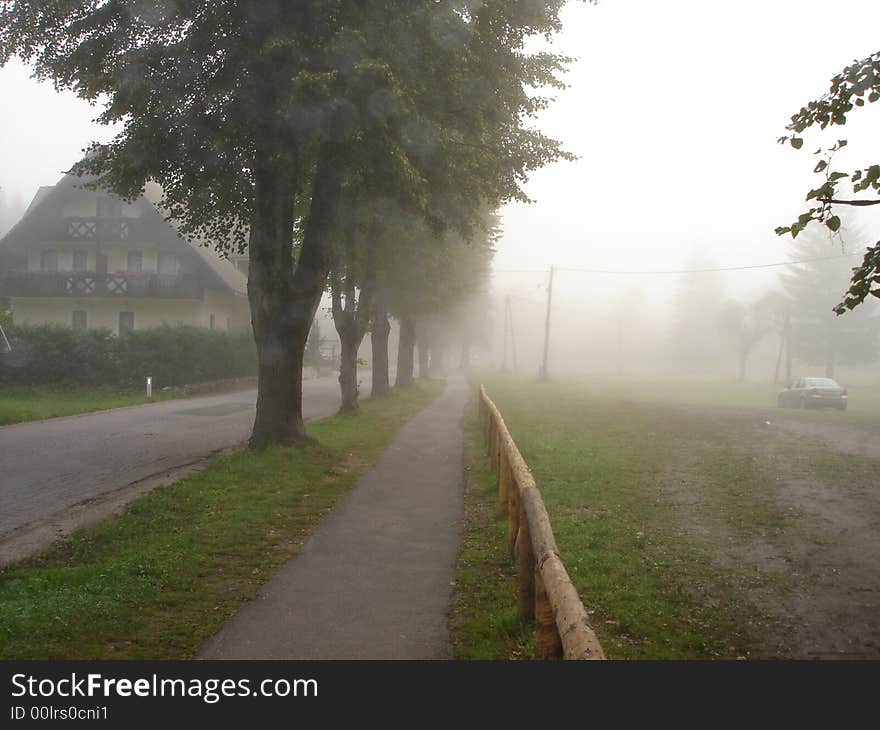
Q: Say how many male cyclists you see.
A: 0